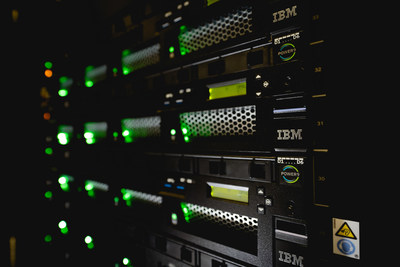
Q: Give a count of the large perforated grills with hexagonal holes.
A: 3